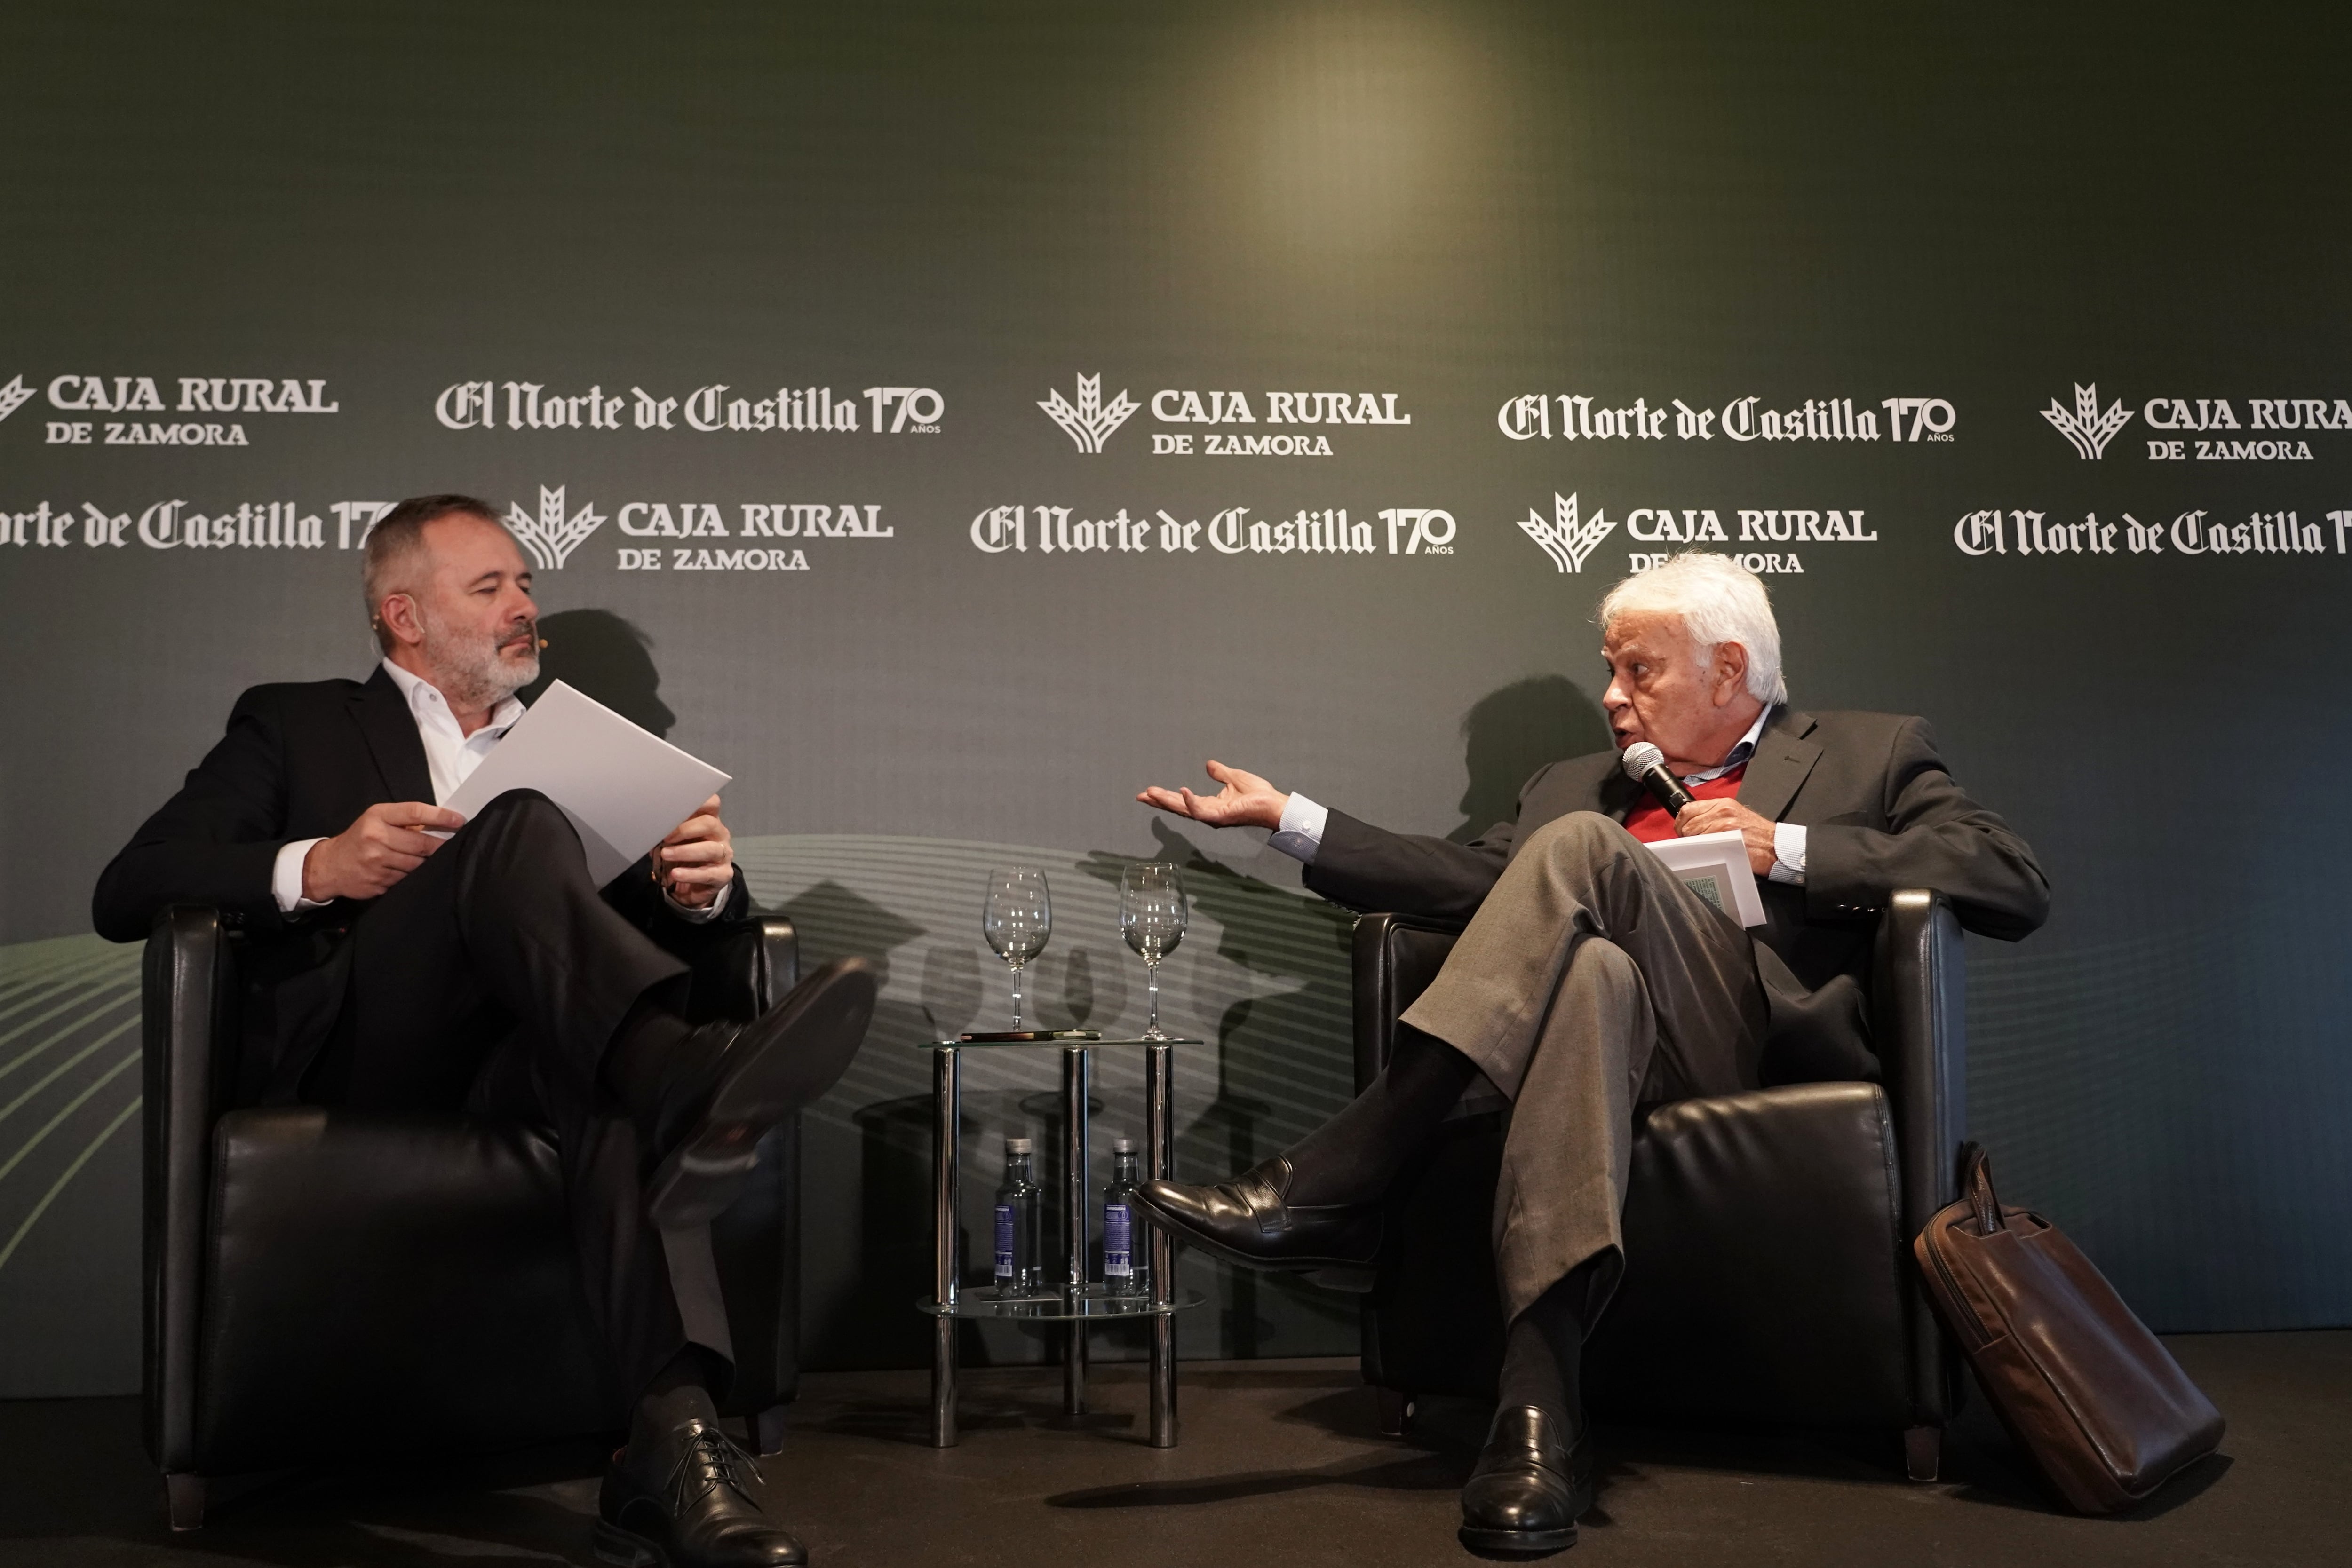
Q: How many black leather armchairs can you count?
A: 2